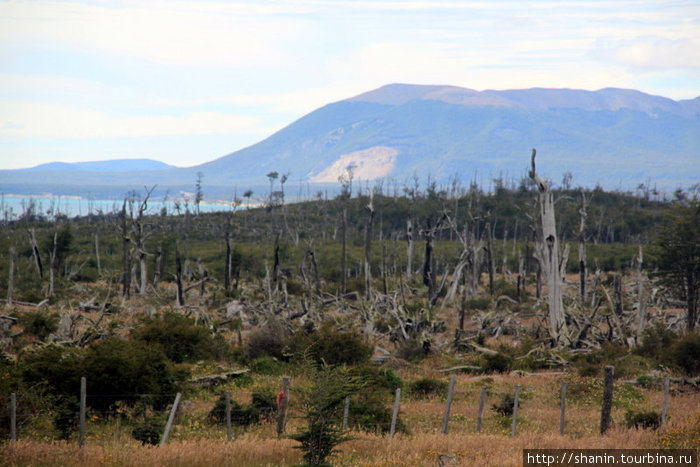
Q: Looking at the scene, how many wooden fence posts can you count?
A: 13